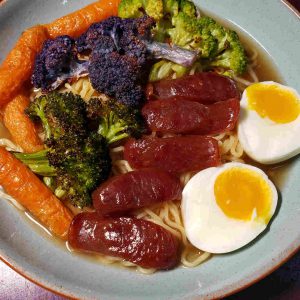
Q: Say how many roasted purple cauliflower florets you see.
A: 2